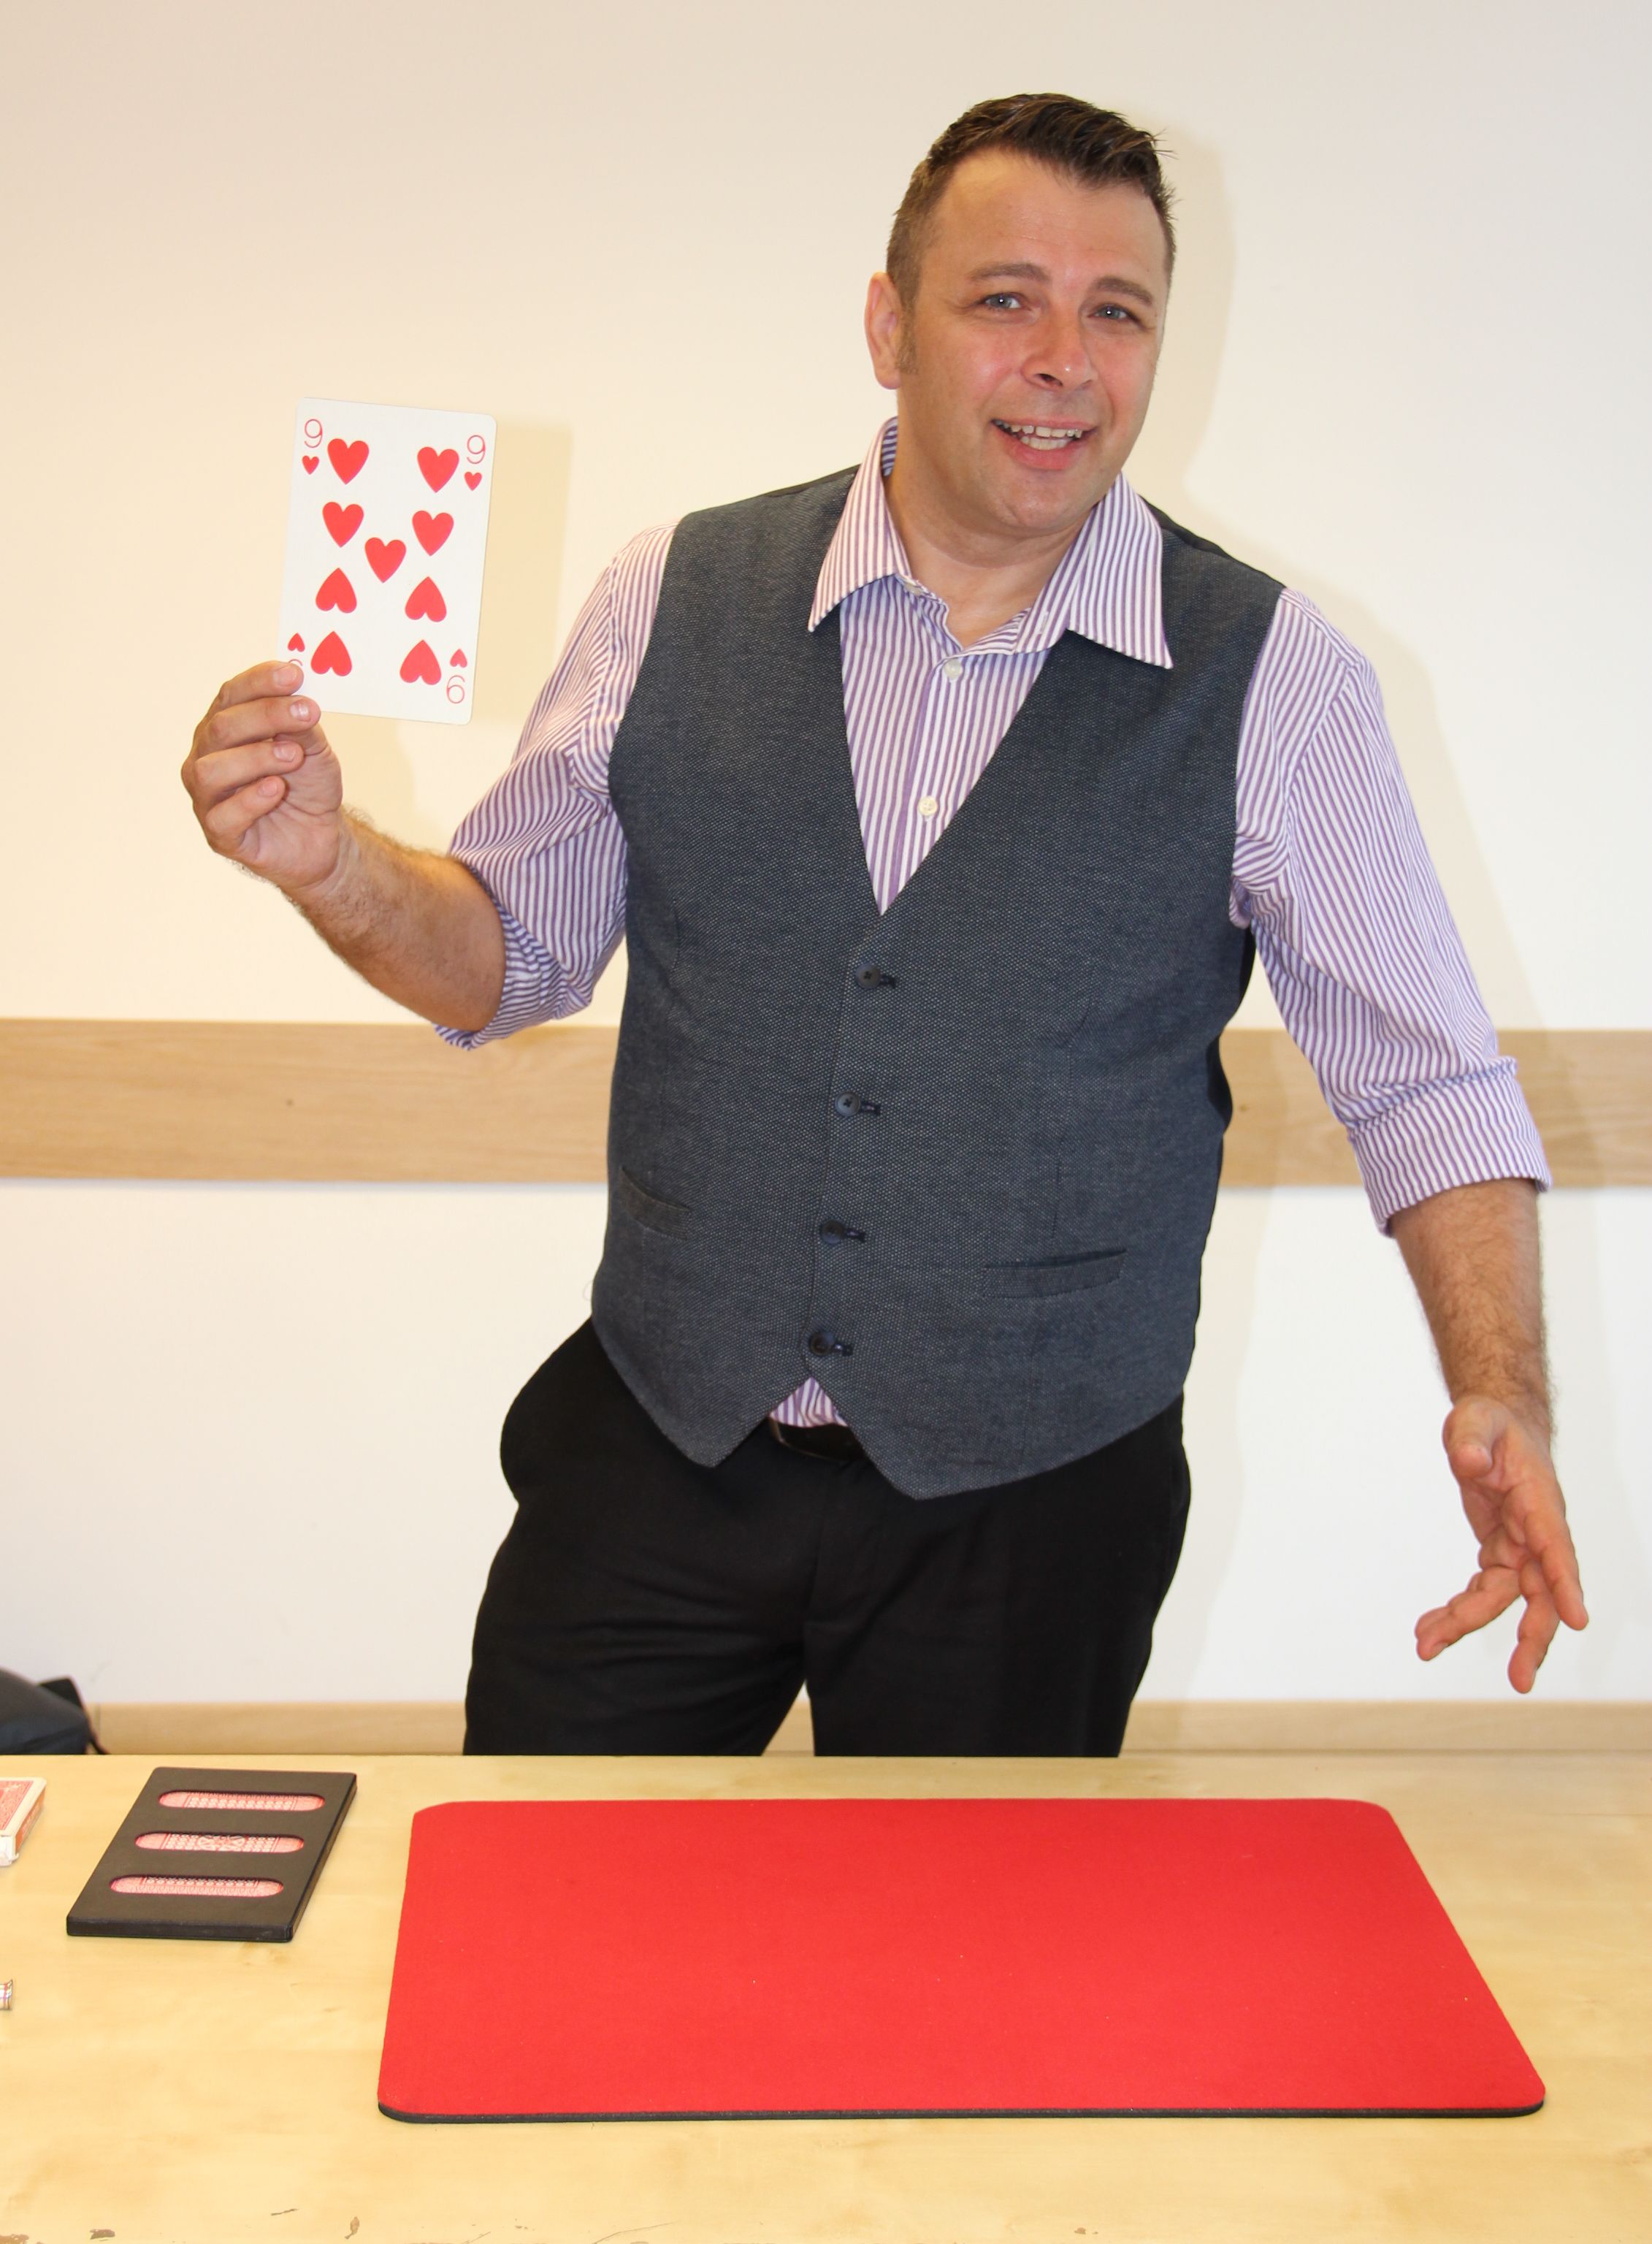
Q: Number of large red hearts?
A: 9